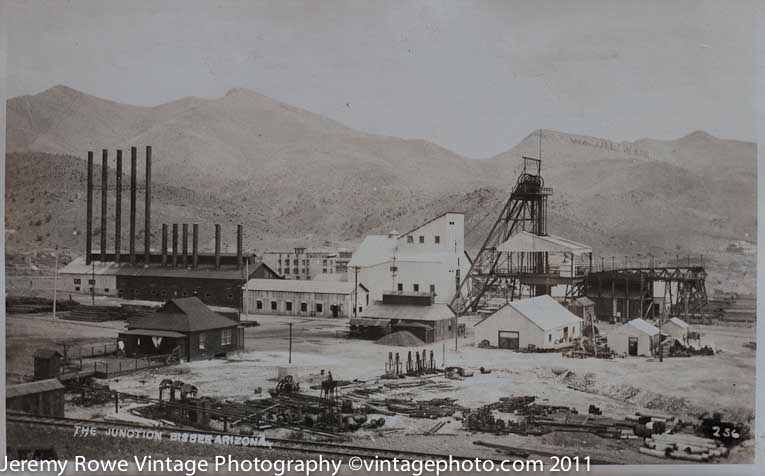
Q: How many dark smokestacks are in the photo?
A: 11